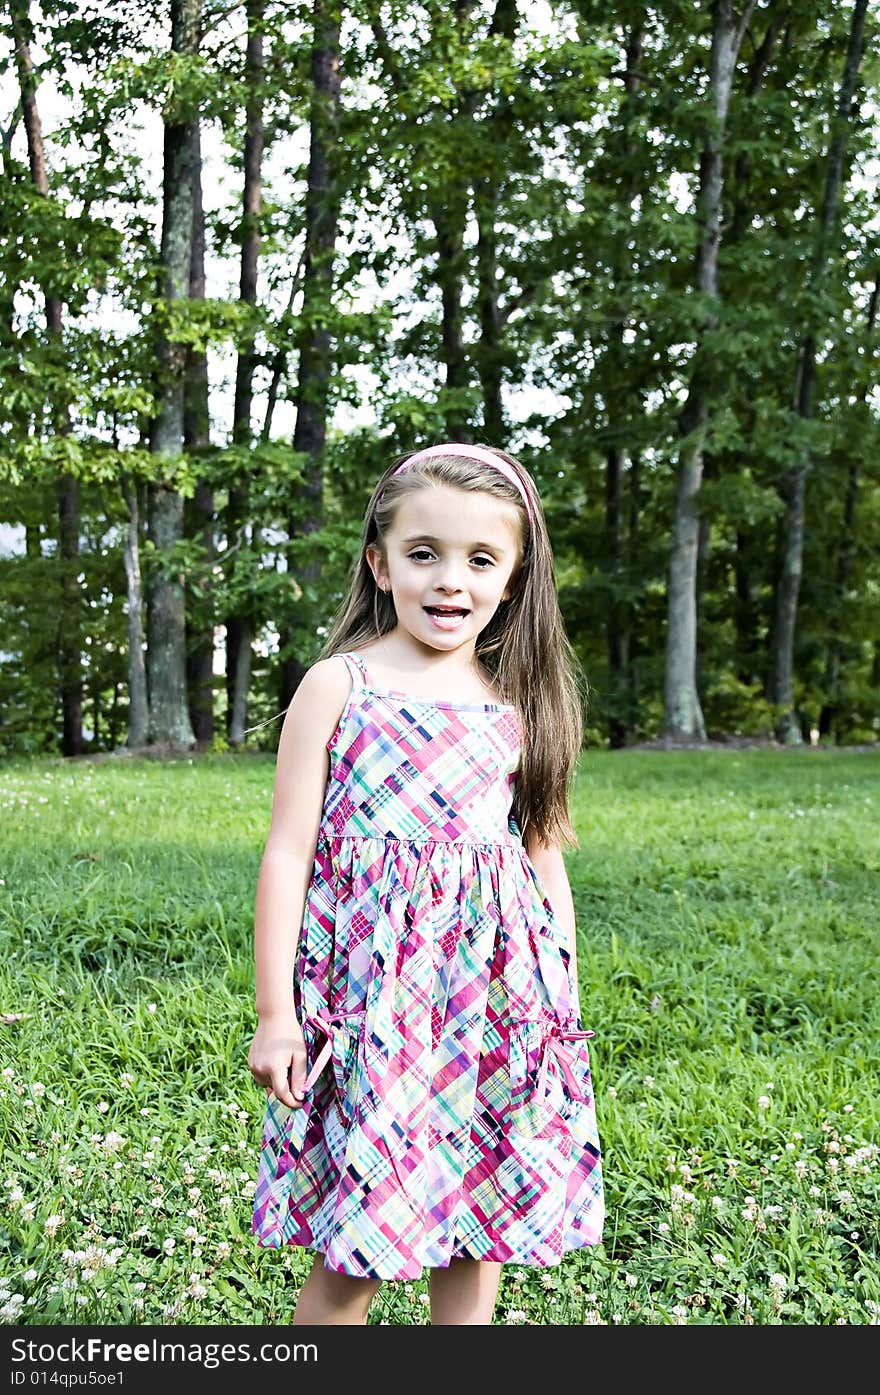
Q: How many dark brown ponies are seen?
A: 0